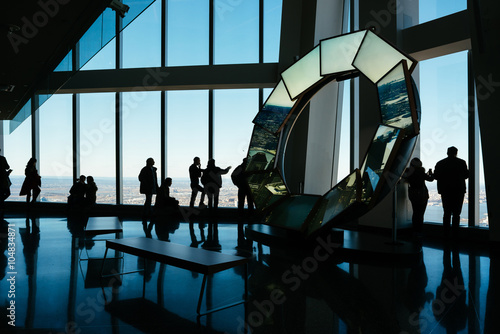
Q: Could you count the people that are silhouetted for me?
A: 11